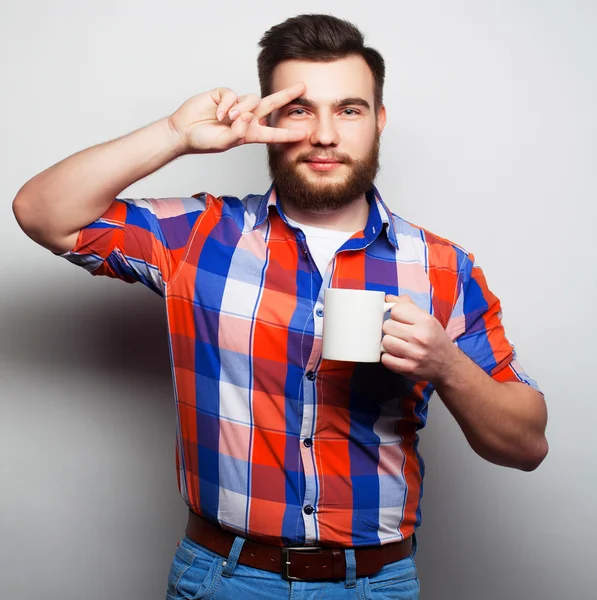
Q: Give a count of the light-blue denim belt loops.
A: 2